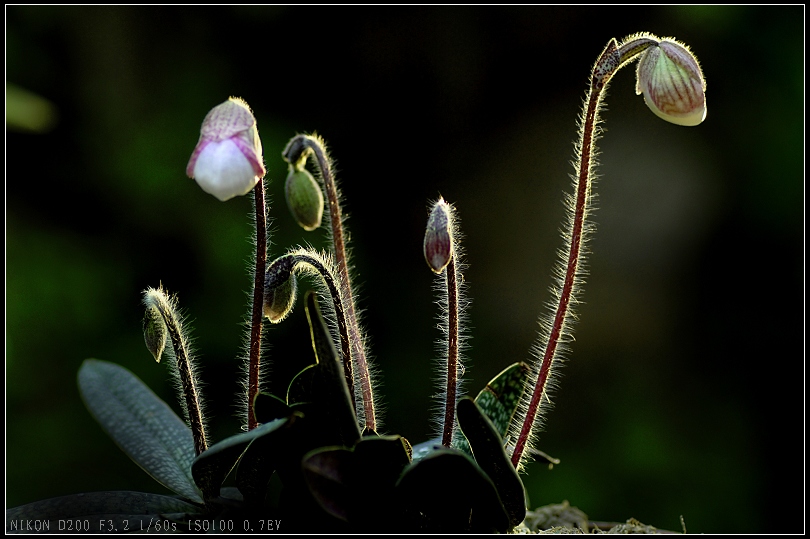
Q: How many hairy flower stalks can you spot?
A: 6